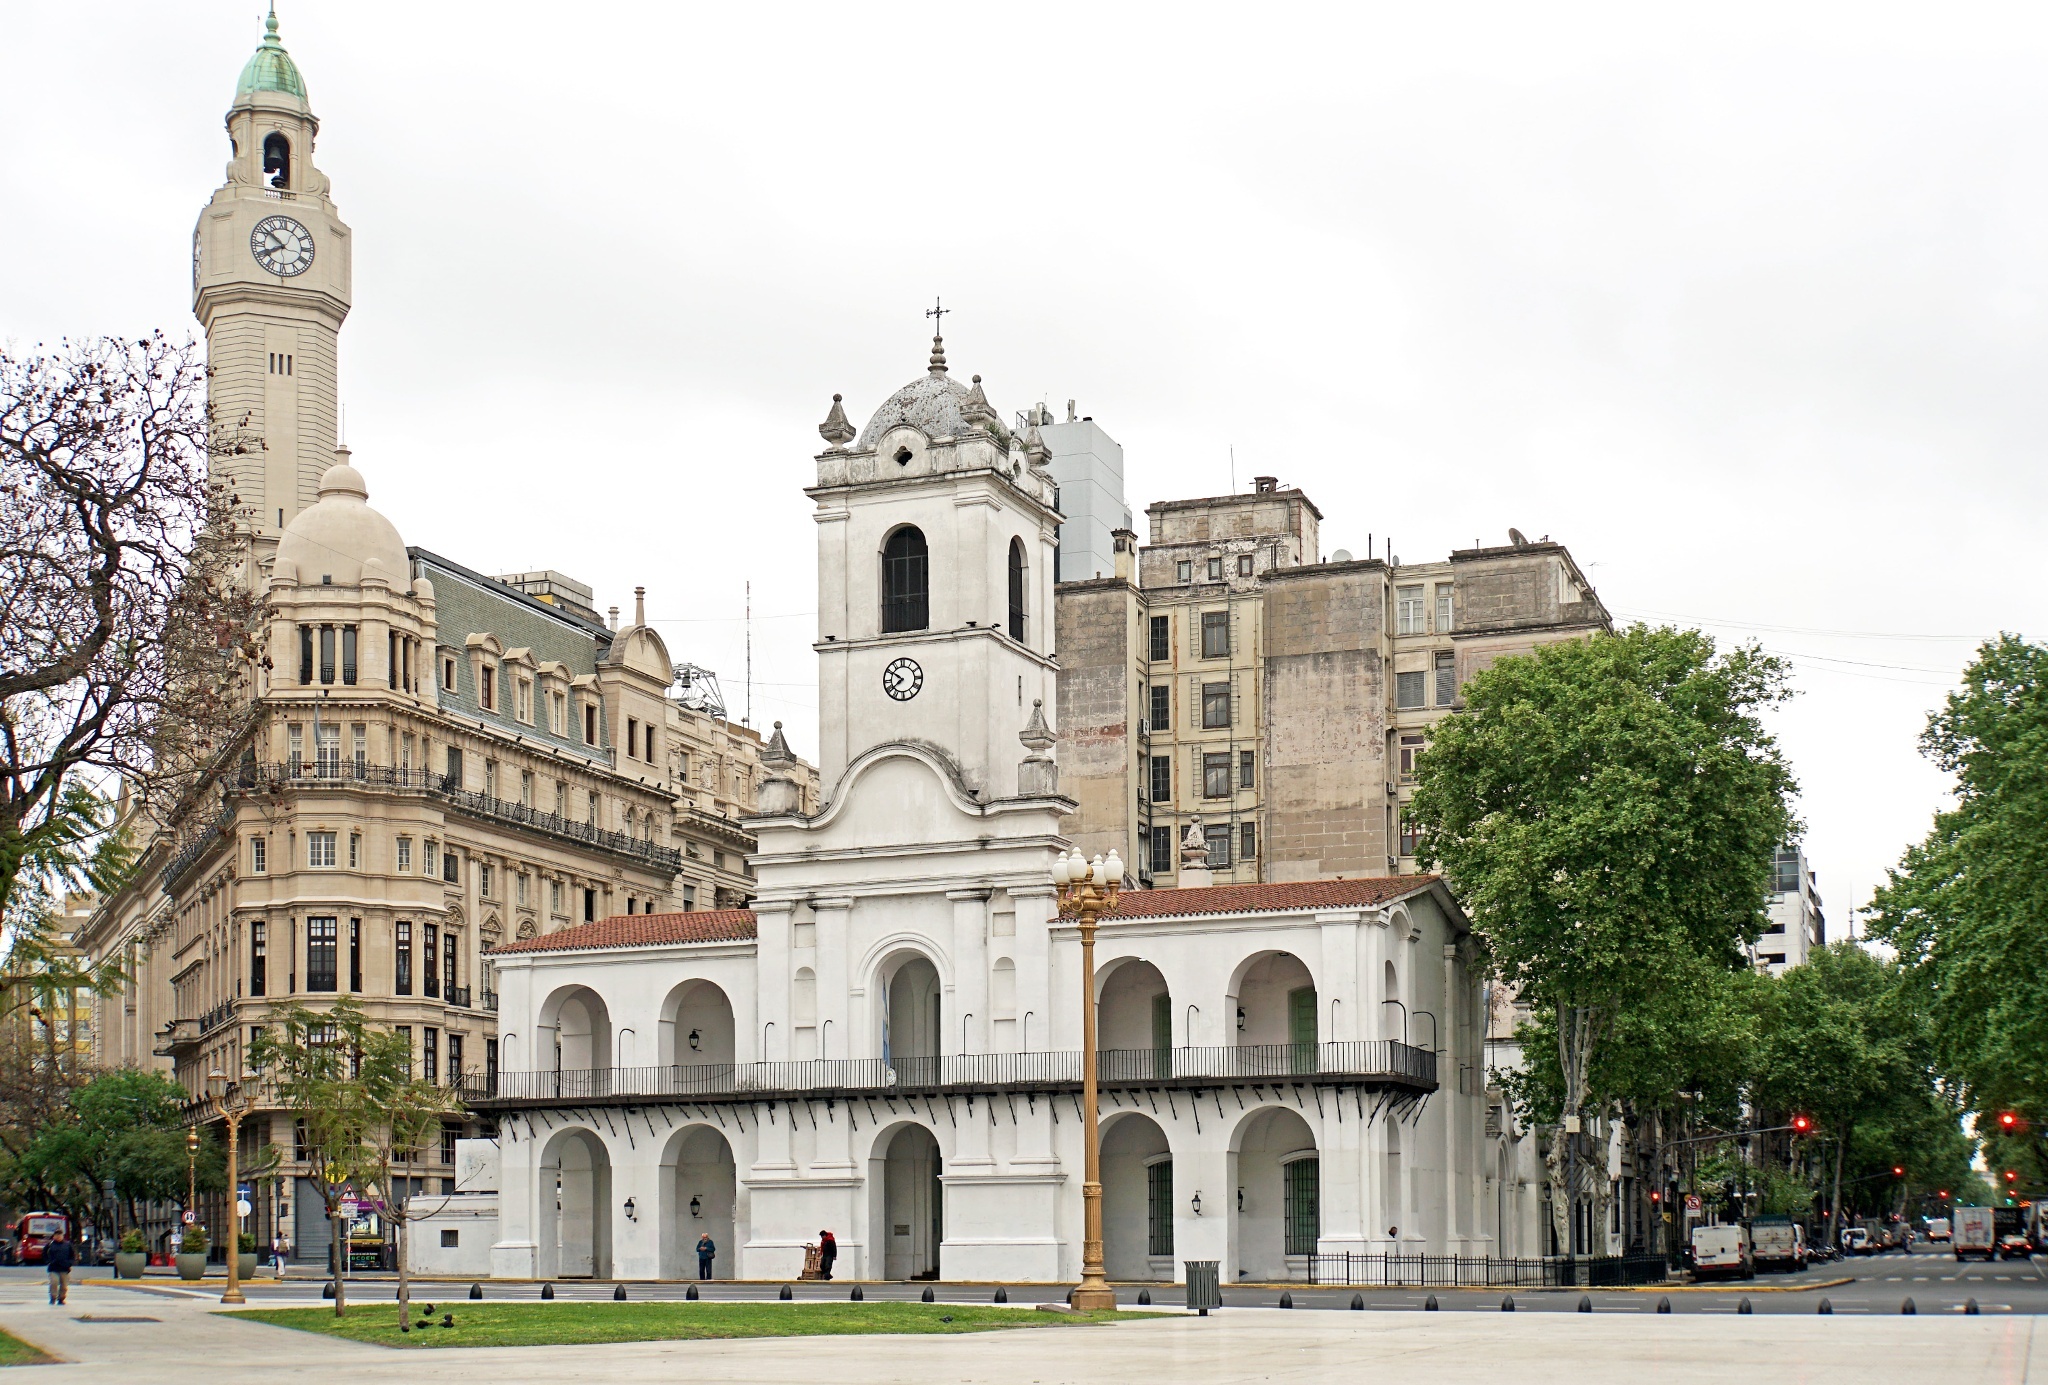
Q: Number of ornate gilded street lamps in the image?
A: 3